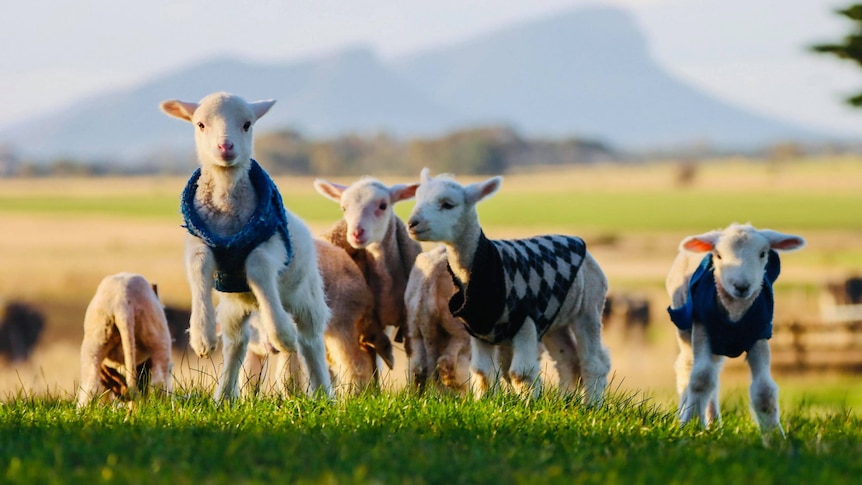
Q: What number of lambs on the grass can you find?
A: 7